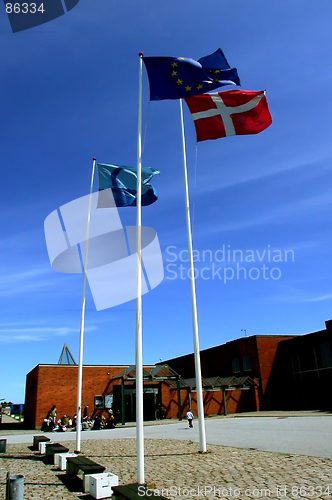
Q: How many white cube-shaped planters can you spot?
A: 3